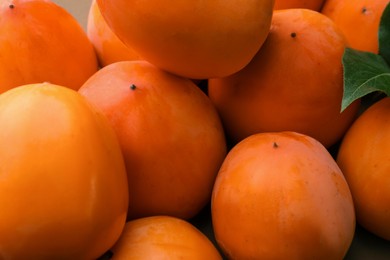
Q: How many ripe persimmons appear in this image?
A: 11